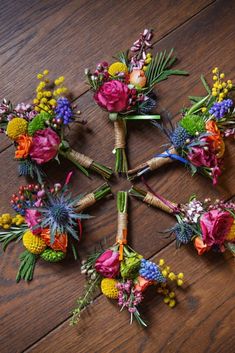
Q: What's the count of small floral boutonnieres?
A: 6